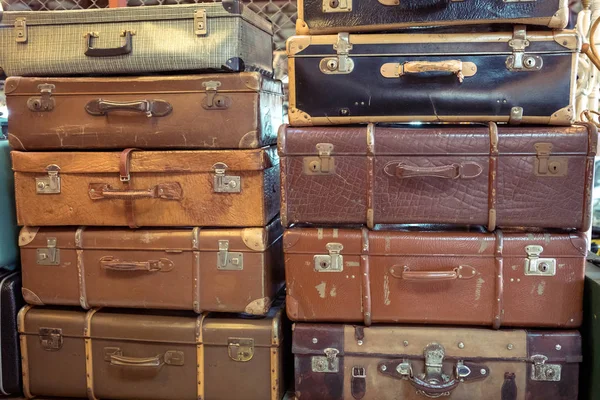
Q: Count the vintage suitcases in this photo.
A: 10